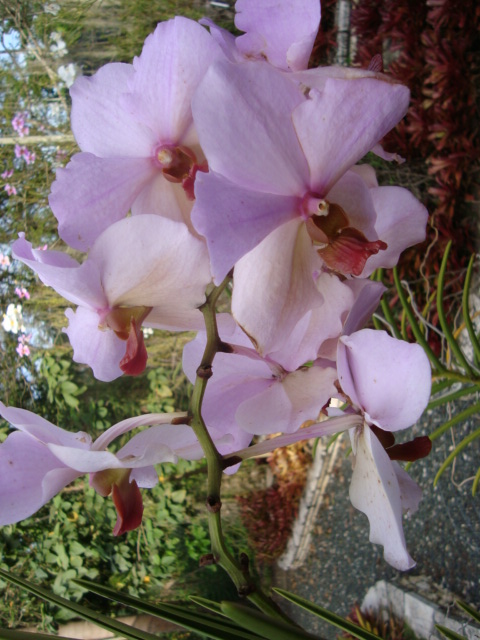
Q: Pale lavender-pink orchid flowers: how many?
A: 7